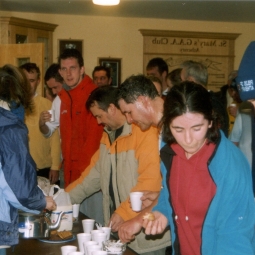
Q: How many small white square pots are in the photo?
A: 0